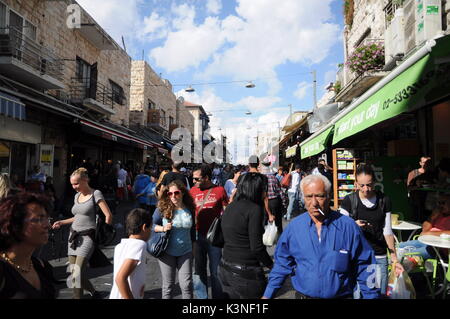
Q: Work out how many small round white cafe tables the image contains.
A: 2